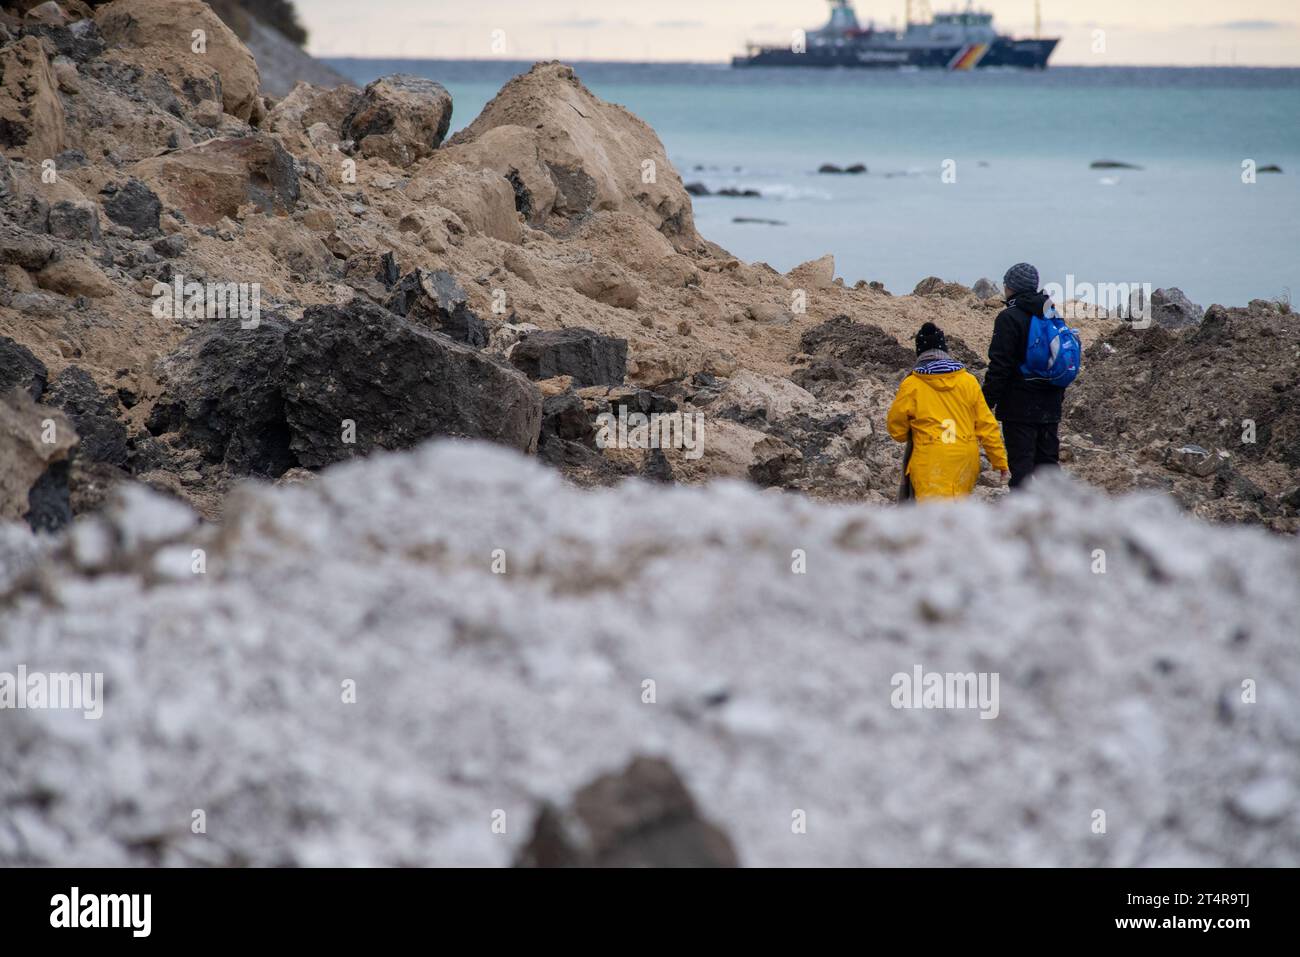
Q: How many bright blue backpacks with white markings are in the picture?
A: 1